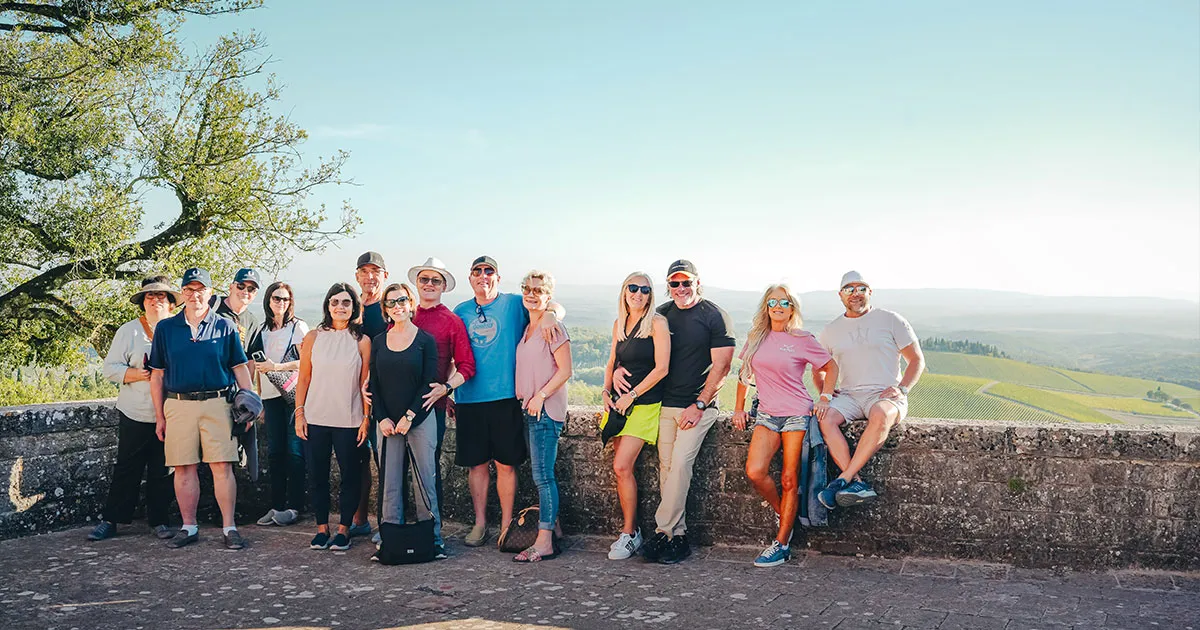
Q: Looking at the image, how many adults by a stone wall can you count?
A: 14